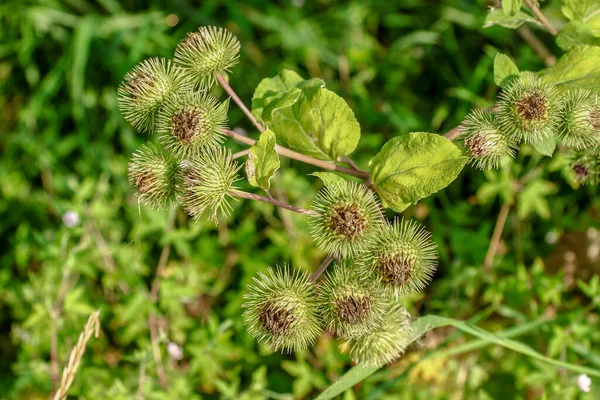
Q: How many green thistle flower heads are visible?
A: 14